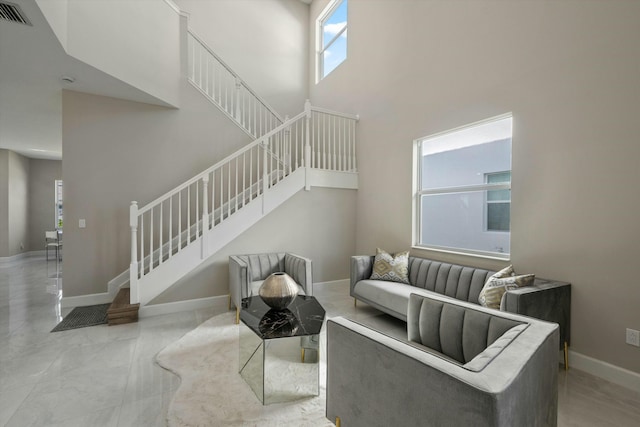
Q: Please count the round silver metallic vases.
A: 1